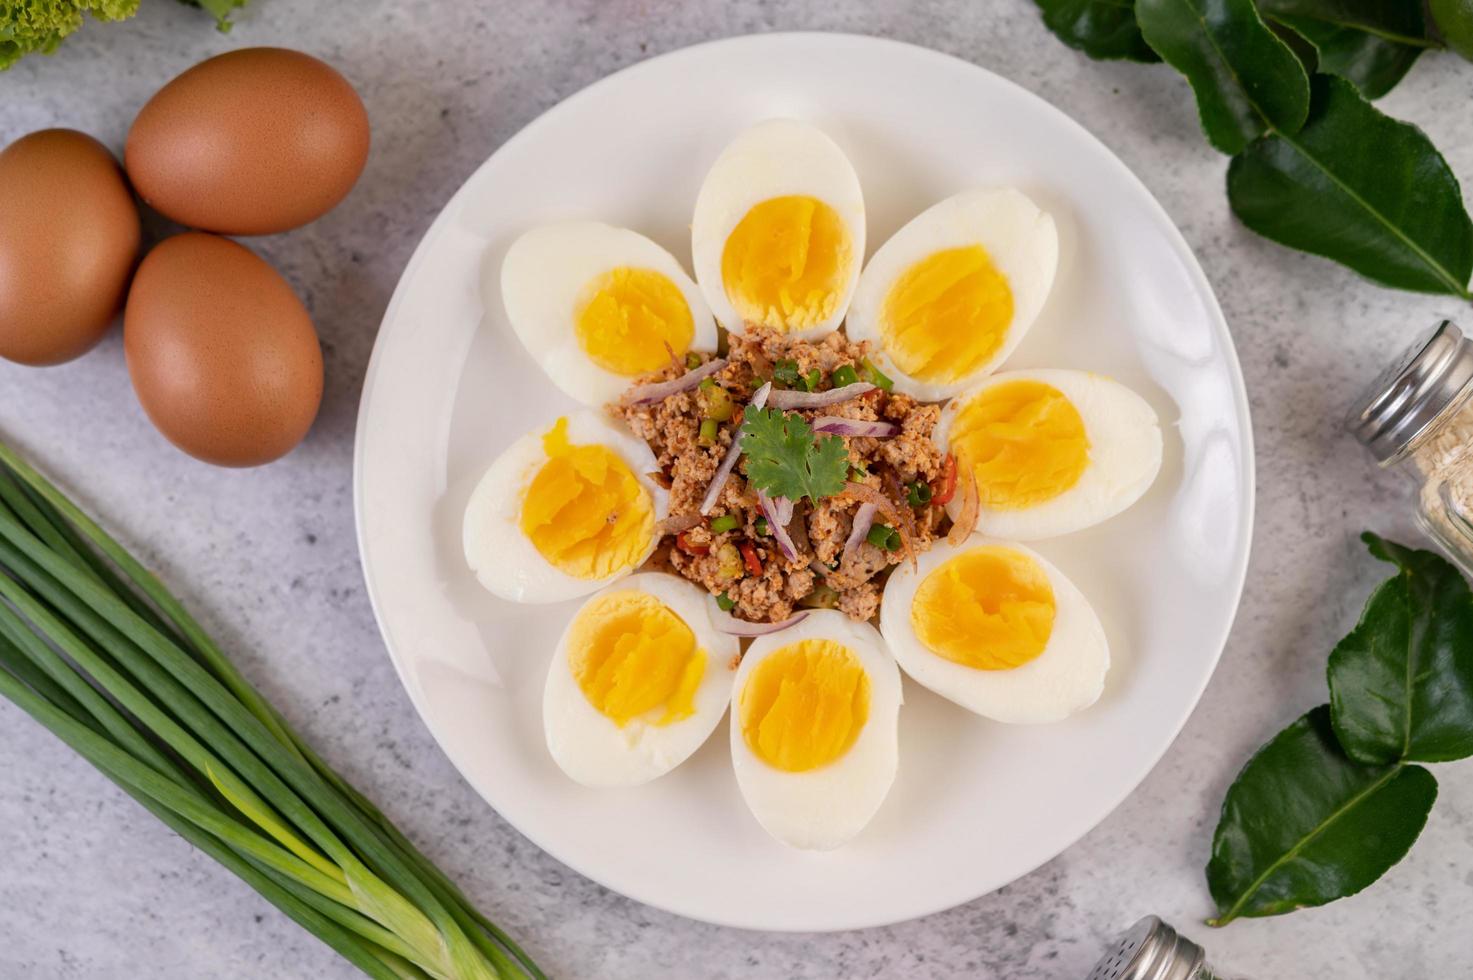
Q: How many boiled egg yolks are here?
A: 8